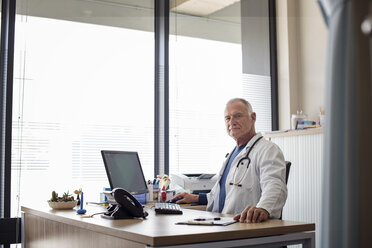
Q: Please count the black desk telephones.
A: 1